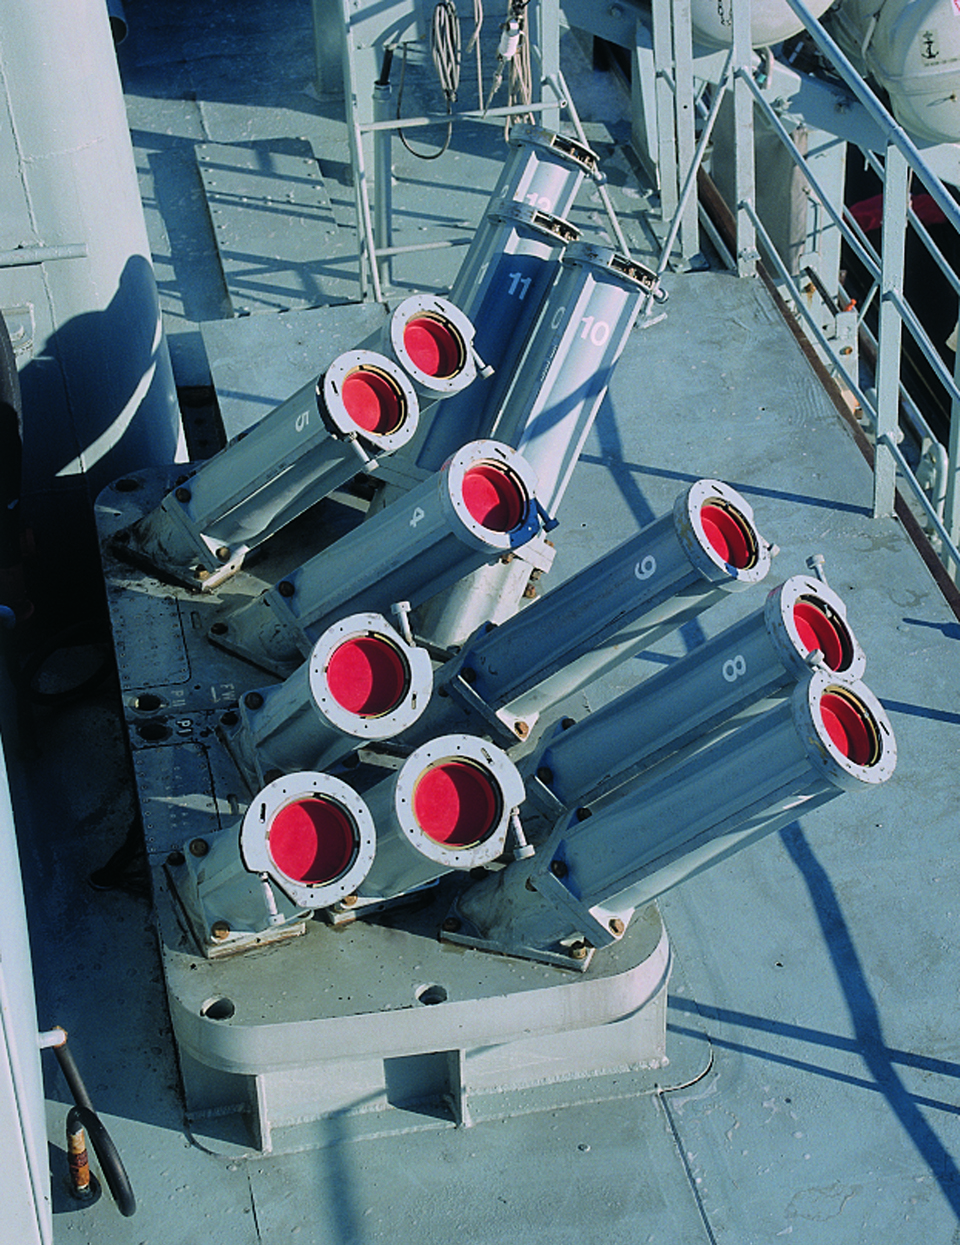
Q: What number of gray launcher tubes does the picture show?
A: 12